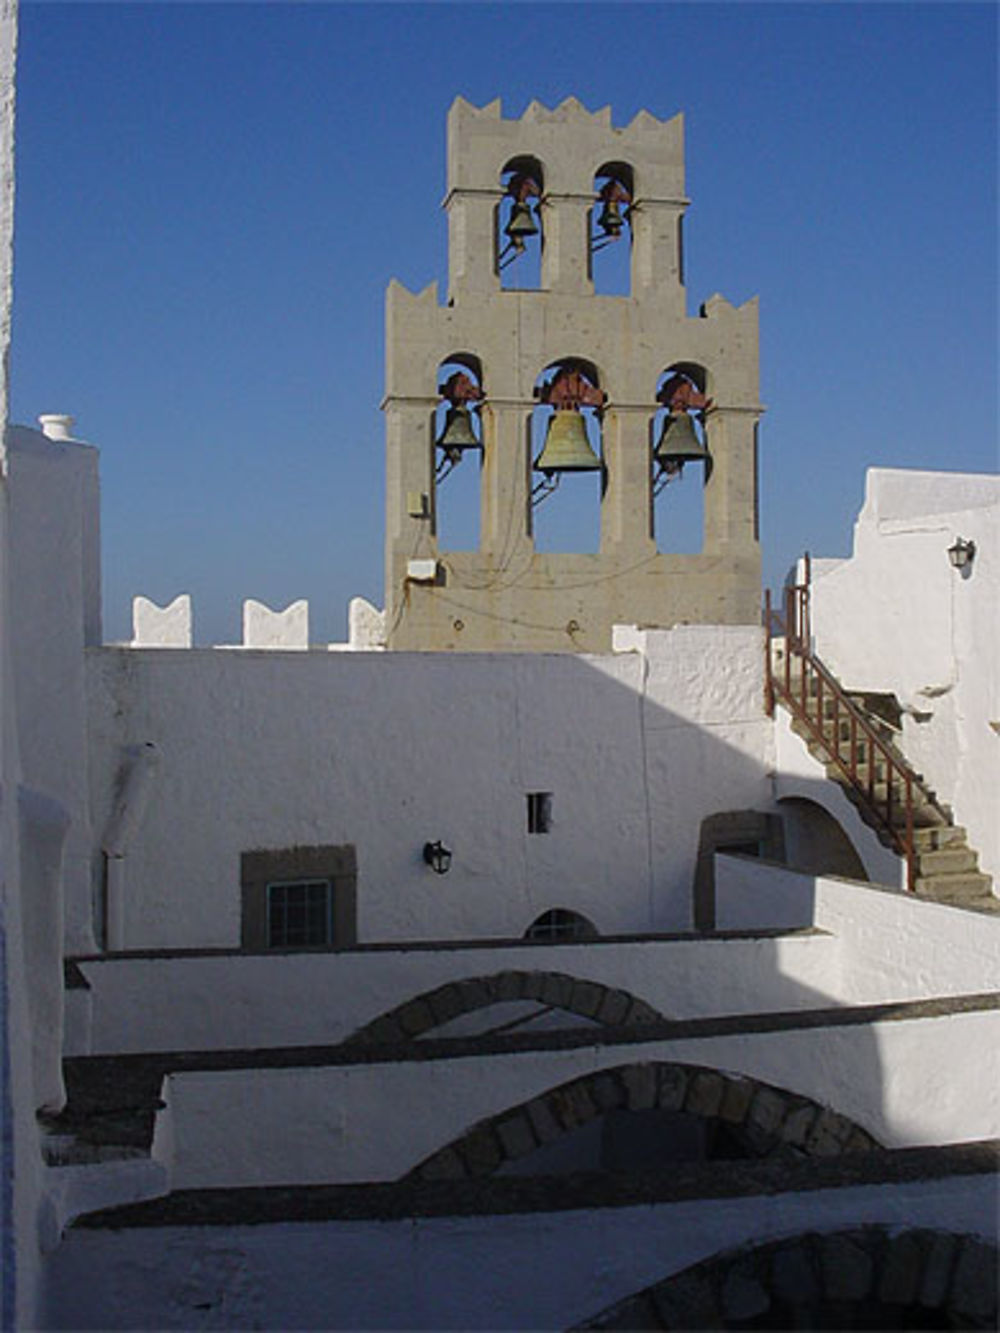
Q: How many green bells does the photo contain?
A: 5